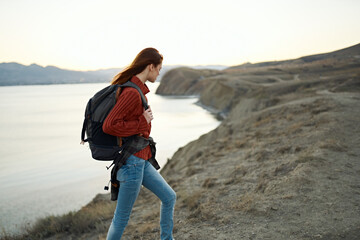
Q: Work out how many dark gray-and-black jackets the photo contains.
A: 1